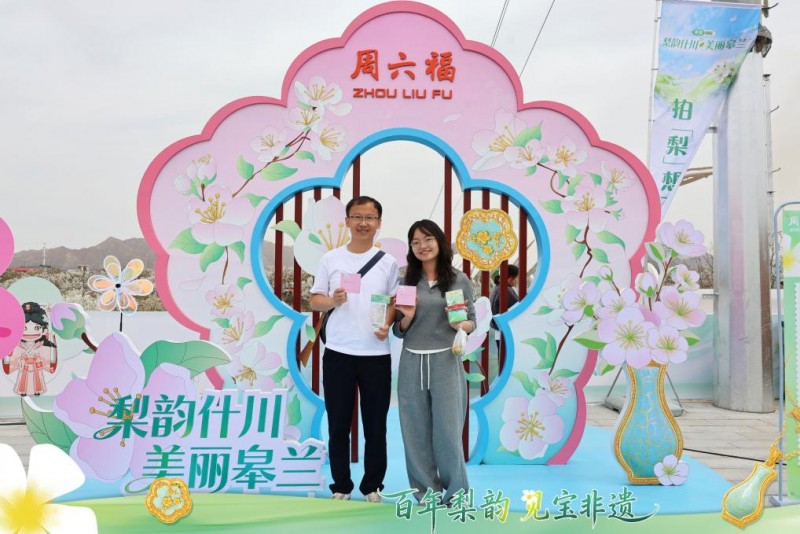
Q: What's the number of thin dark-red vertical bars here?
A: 10